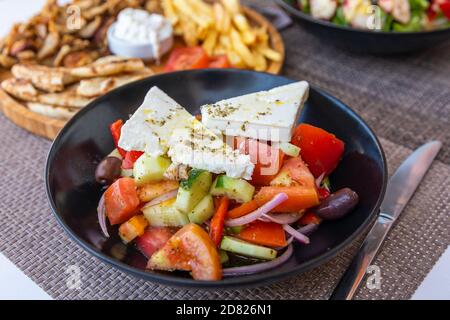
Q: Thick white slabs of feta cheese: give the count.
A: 2